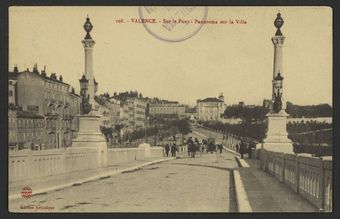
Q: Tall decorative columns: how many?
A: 2